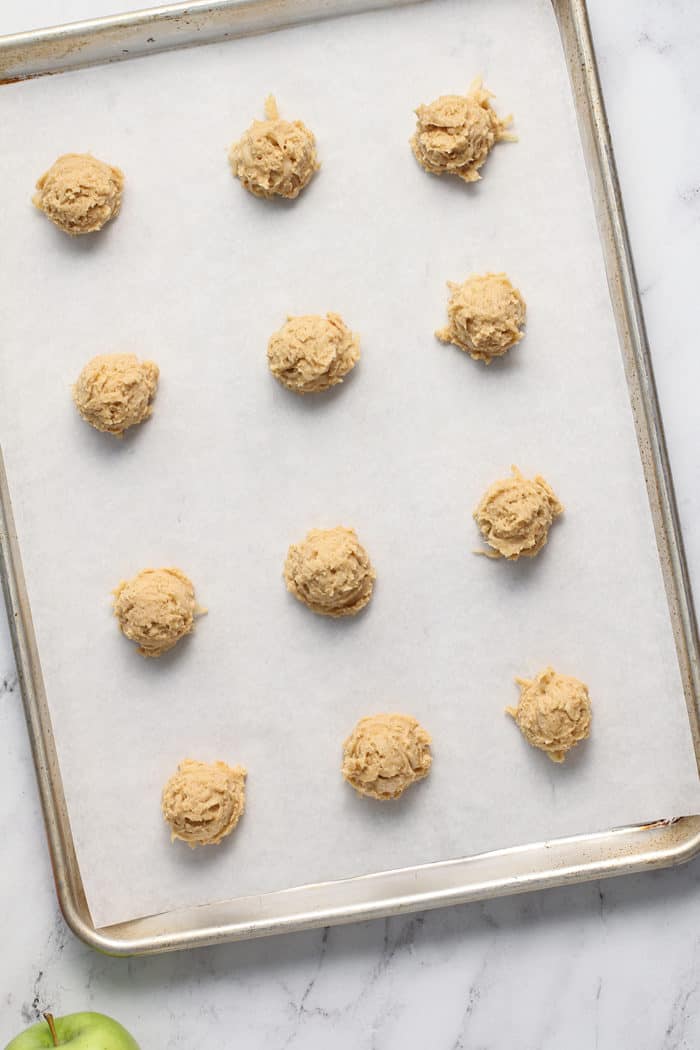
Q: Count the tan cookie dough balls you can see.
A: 12